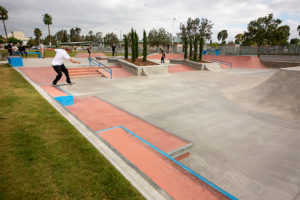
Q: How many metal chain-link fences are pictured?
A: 1